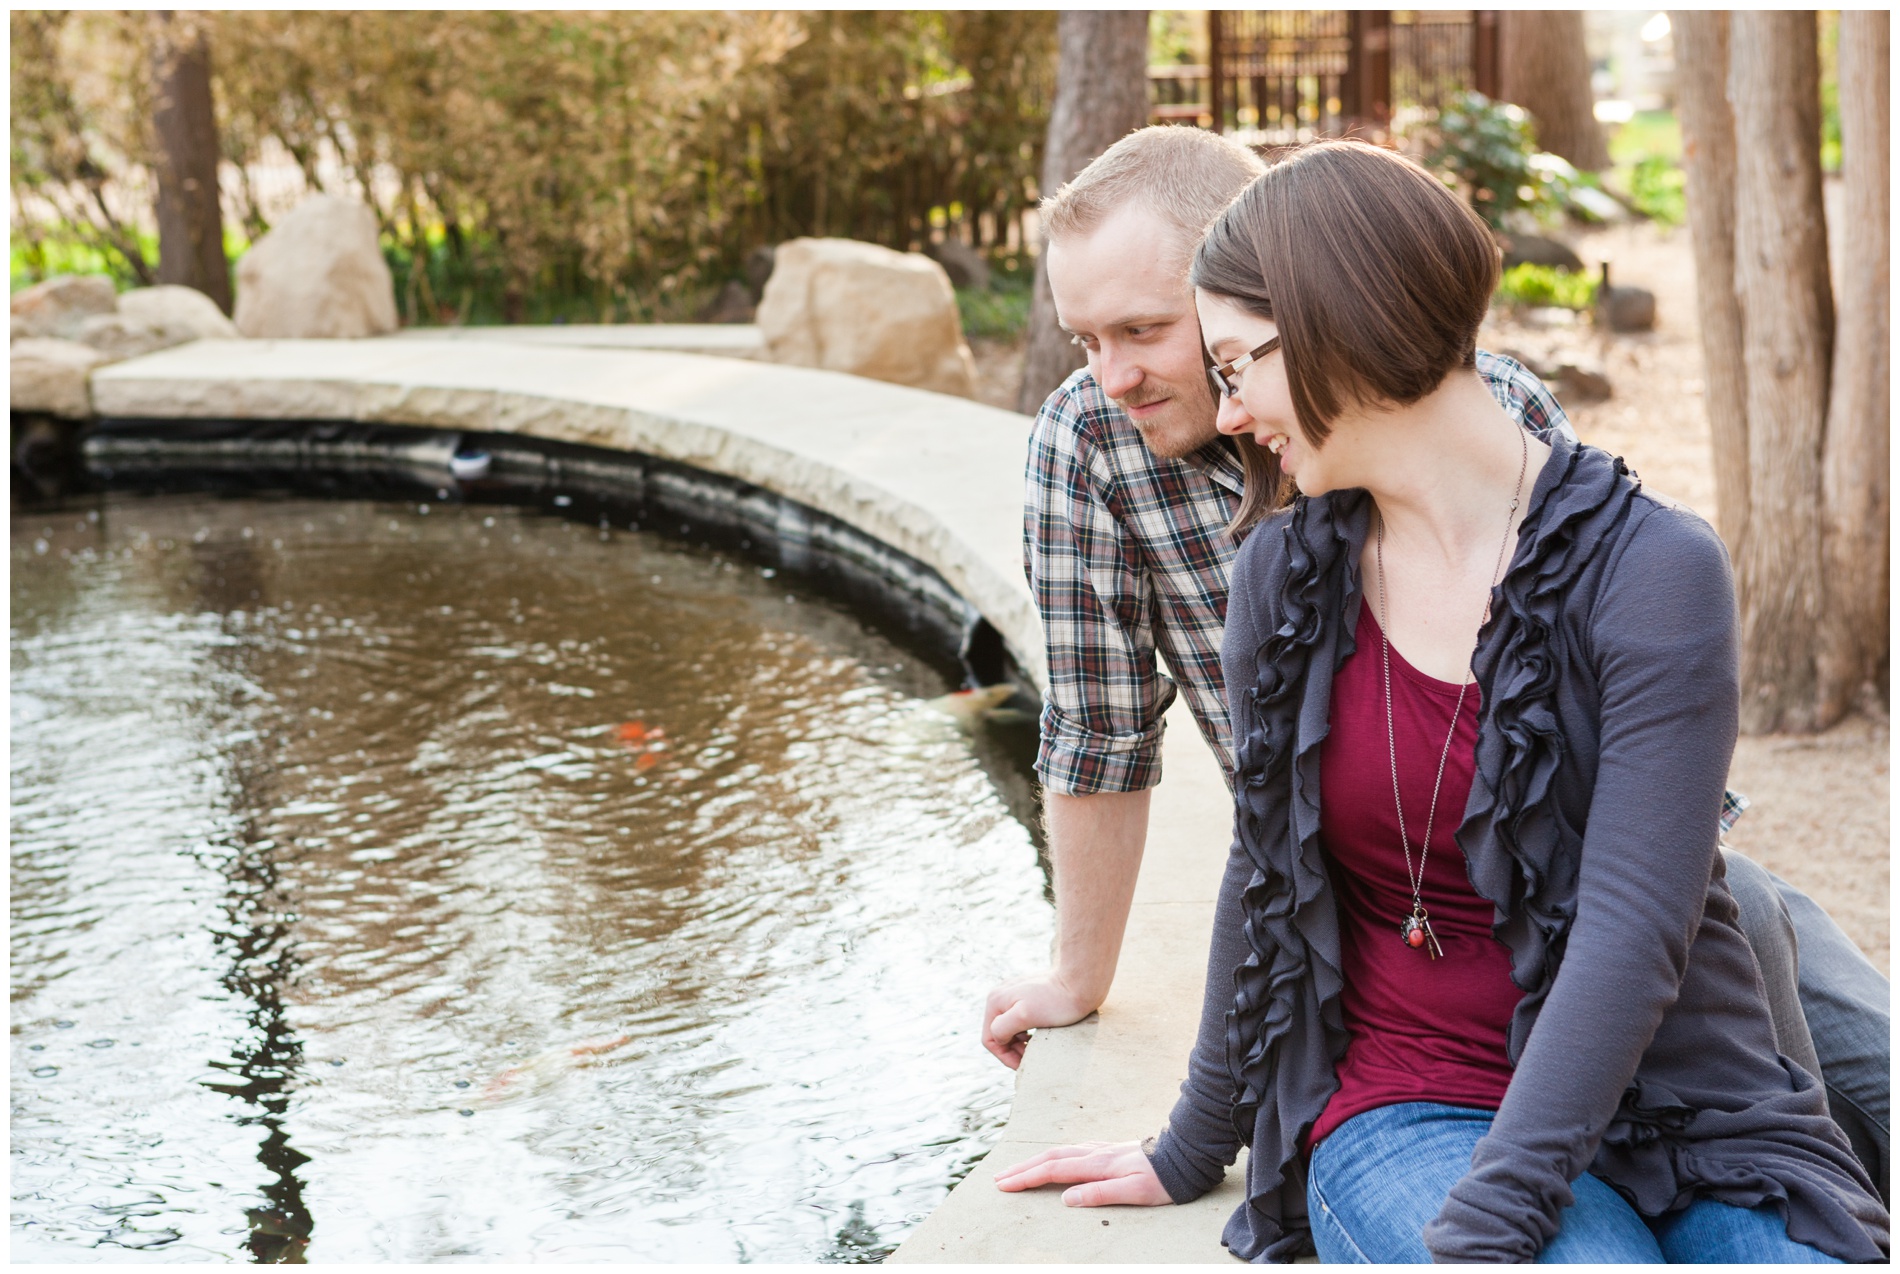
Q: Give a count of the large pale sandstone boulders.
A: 2